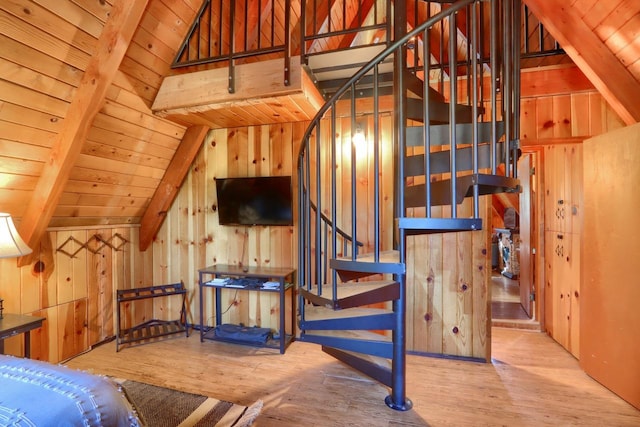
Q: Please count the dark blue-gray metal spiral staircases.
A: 1